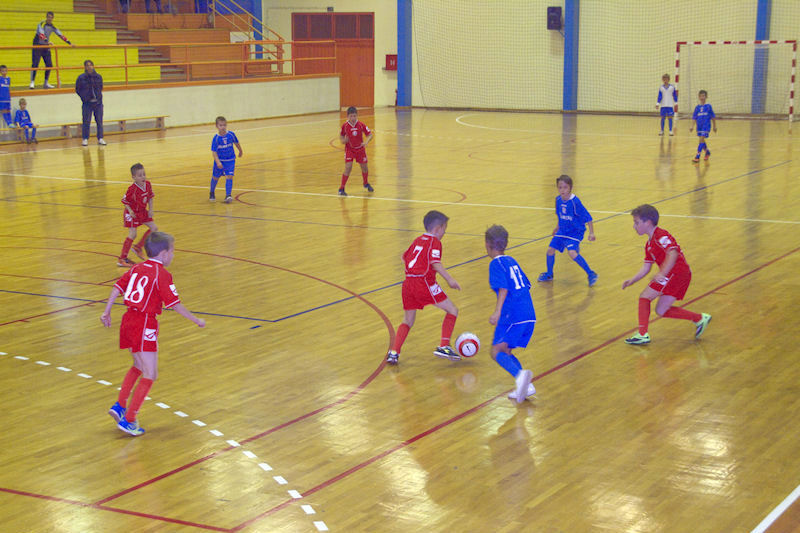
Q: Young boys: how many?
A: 12